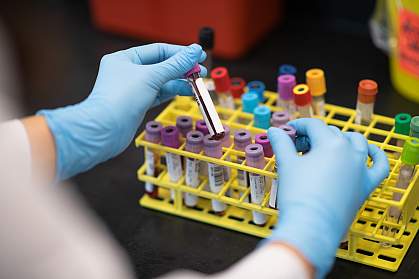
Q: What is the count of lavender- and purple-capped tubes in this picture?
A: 14